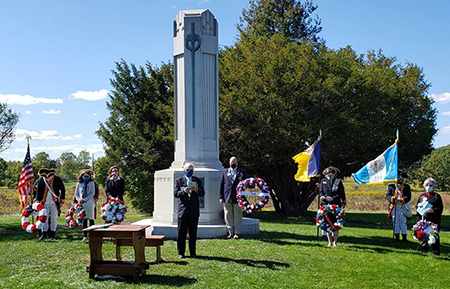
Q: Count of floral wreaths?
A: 6